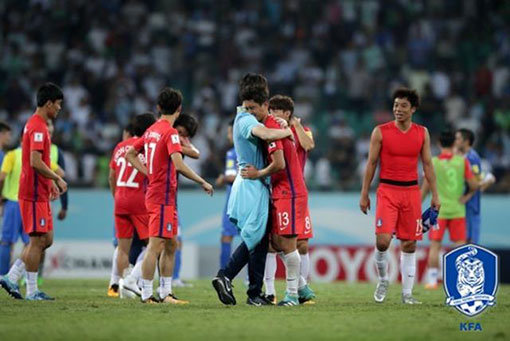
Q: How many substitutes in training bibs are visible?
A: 2